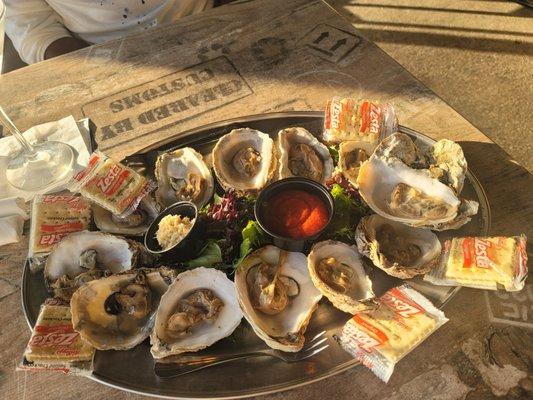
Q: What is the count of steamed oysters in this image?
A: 12